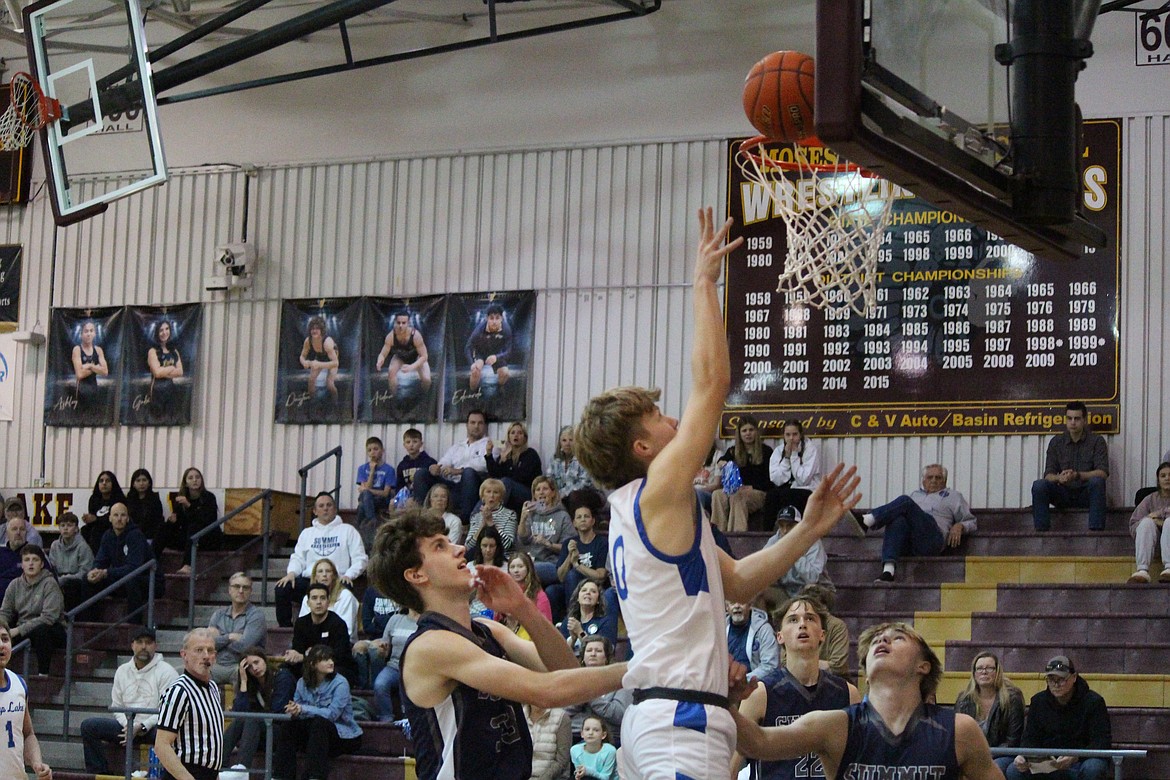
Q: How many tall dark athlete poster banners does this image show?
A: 5